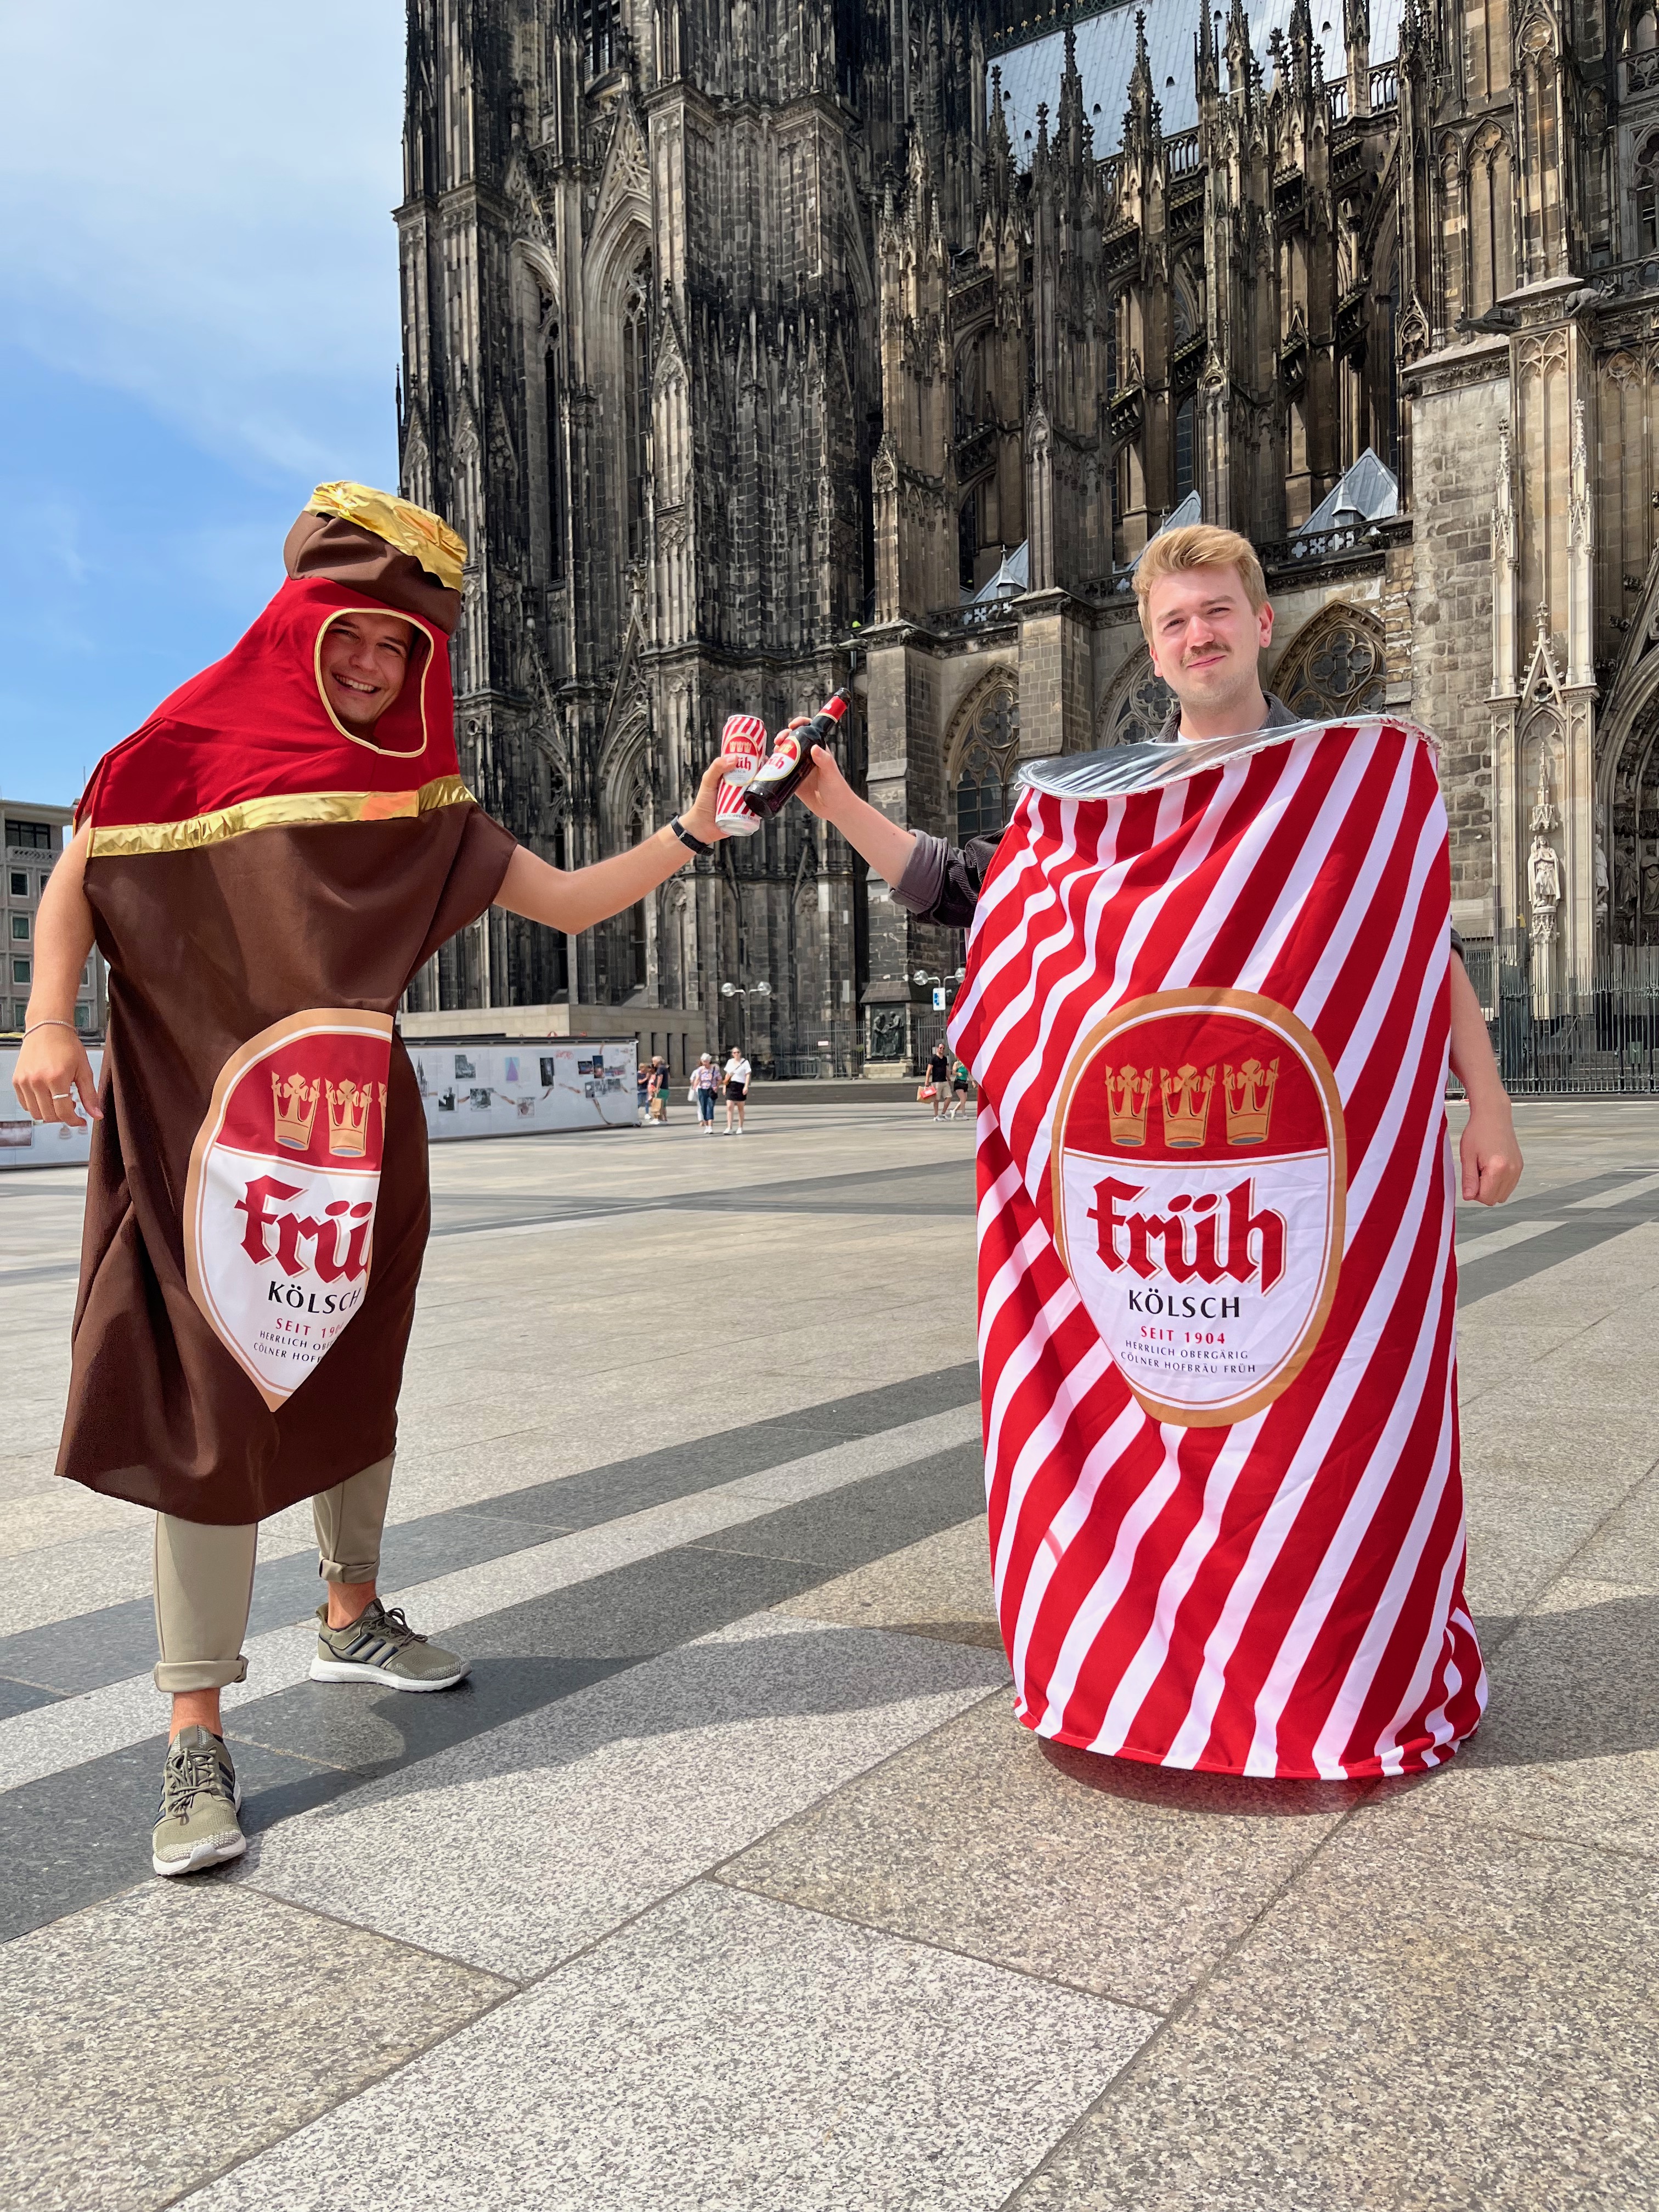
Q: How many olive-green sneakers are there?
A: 2